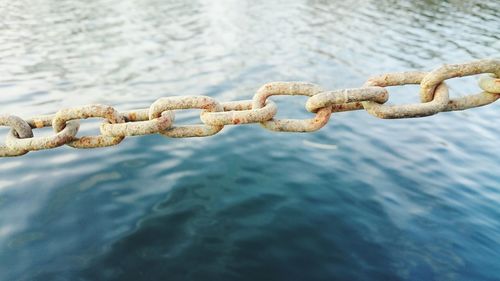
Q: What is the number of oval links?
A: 11